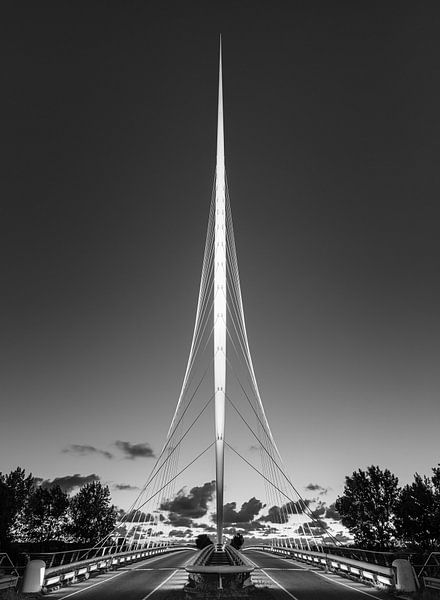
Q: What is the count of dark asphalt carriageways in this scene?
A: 2